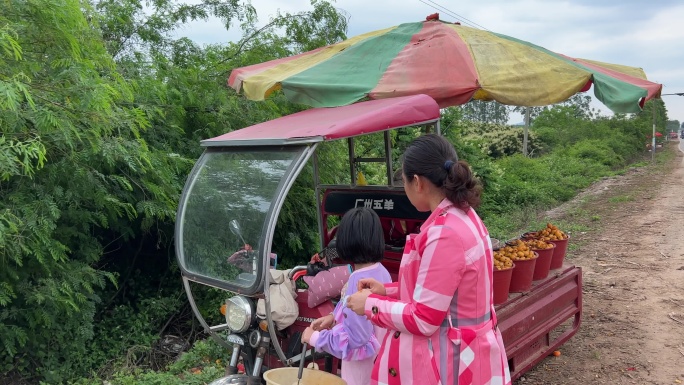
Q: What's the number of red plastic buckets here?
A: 4